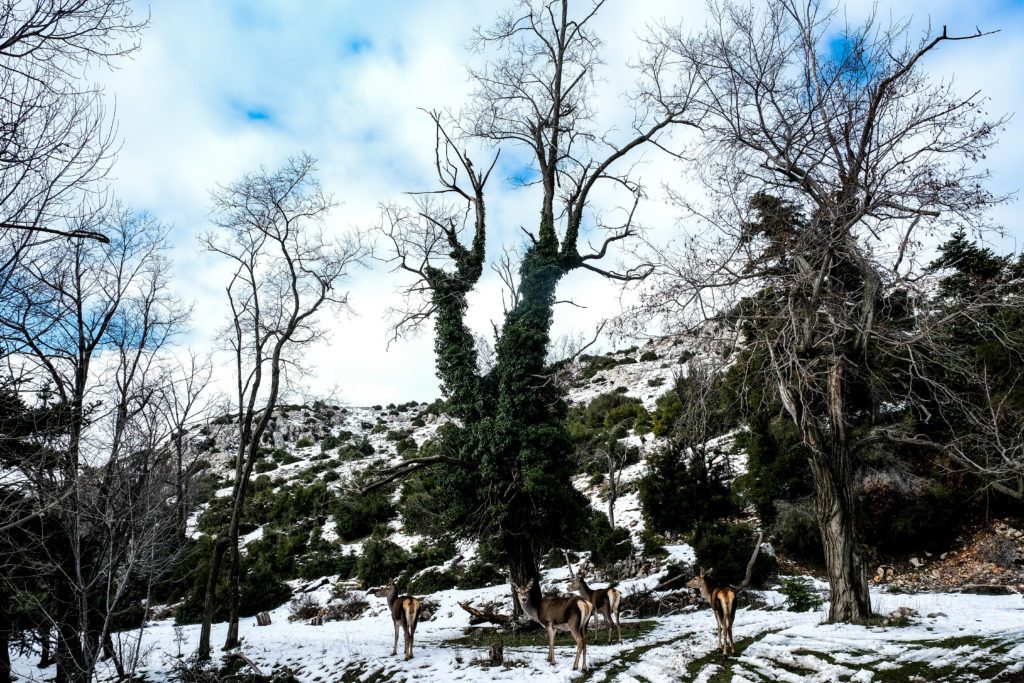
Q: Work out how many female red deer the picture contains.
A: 4